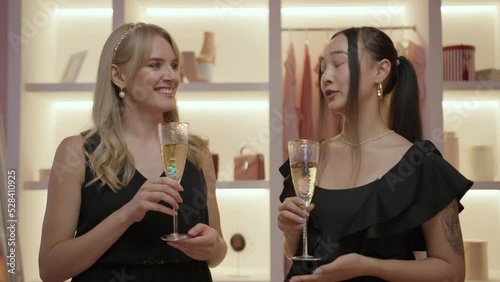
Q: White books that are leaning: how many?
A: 1